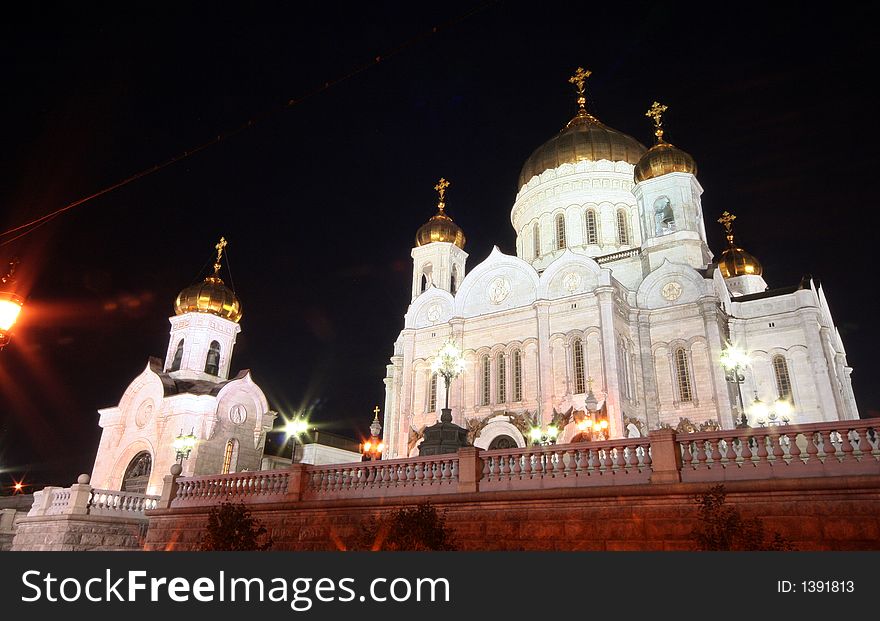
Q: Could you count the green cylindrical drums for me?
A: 0